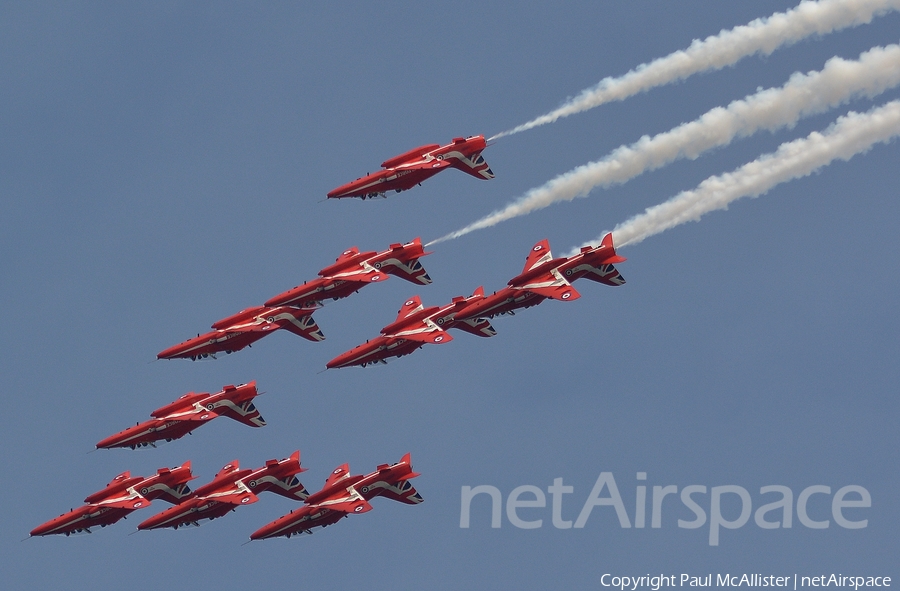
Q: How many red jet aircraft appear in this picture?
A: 9